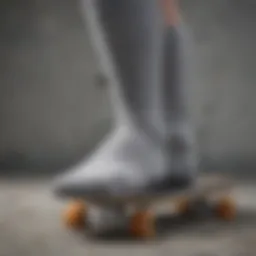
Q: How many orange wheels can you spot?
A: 4